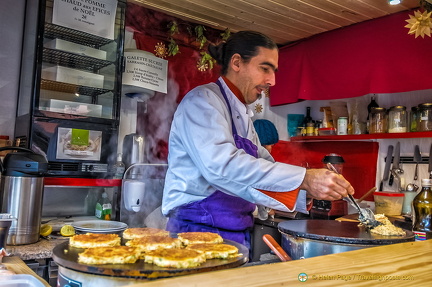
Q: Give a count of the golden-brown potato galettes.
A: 7